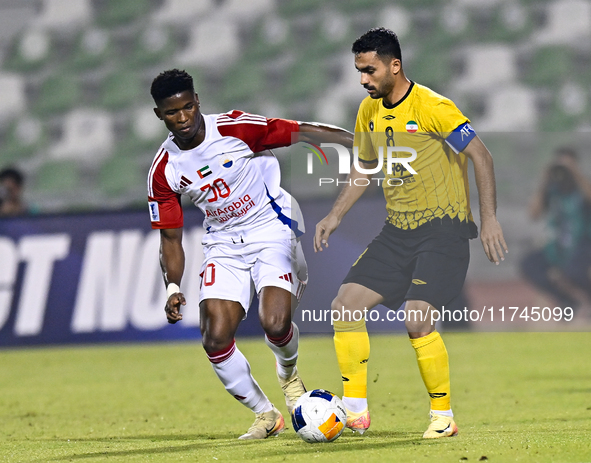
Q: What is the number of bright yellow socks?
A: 2